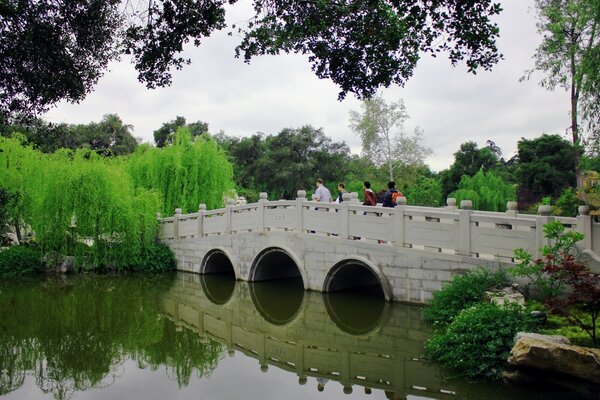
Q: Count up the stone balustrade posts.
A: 15